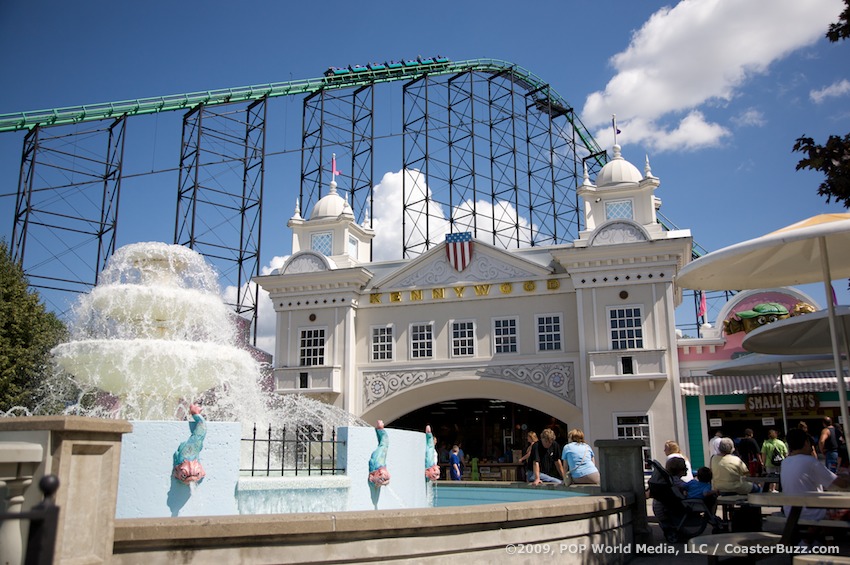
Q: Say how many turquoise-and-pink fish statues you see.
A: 3